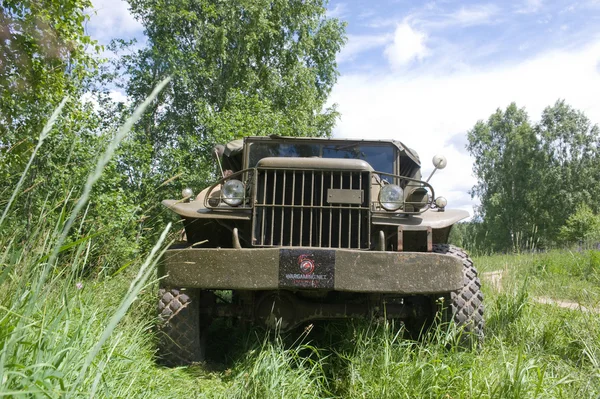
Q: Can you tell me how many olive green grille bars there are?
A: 11